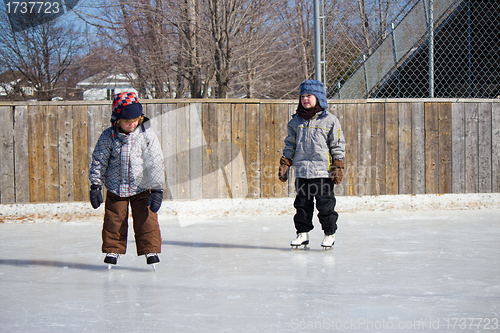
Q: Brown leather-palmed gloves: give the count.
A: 2